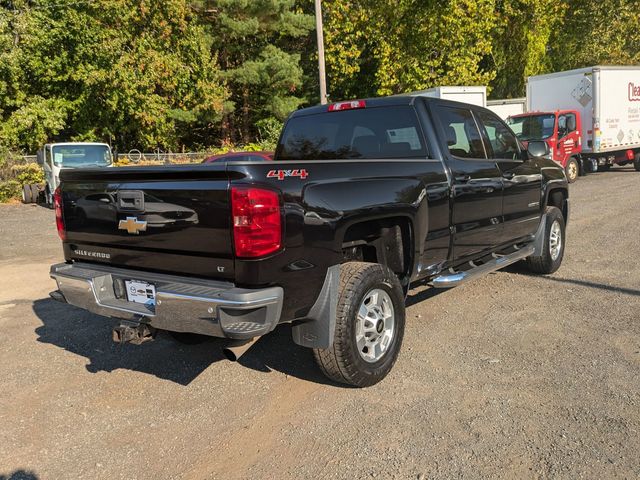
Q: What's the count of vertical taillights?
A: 2